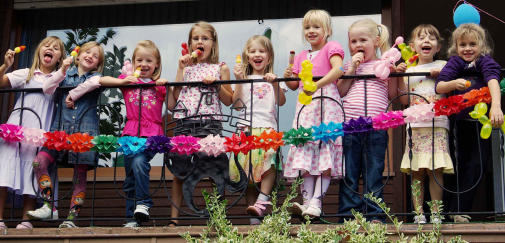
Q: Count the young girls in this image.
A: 9